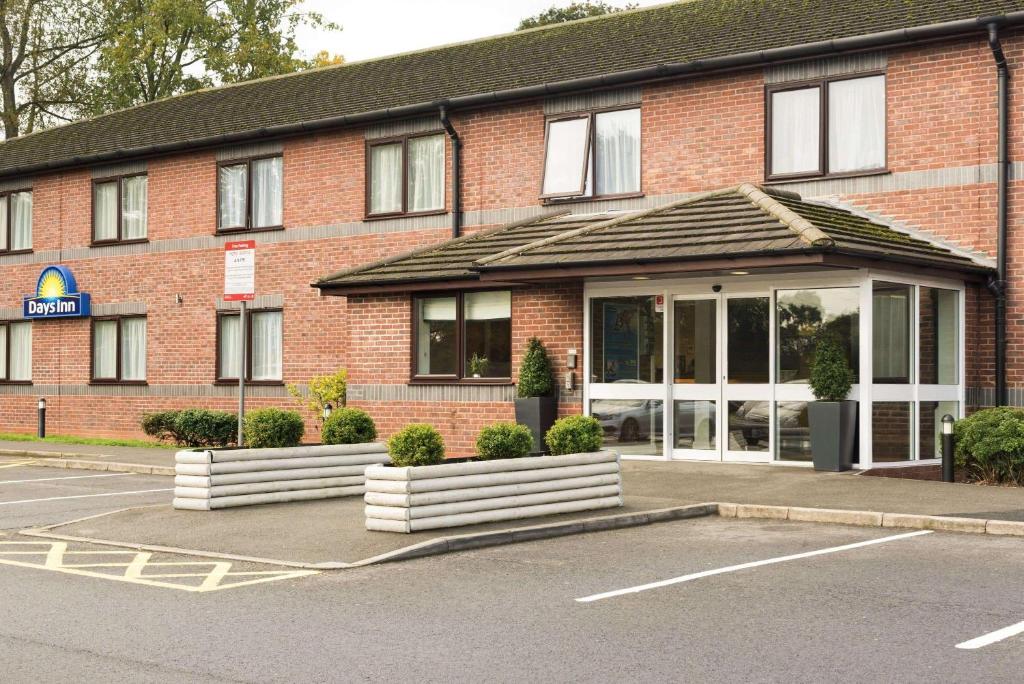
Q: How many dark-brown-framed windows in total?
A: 10